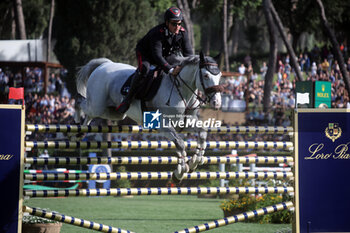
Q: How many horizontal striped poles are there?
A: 5